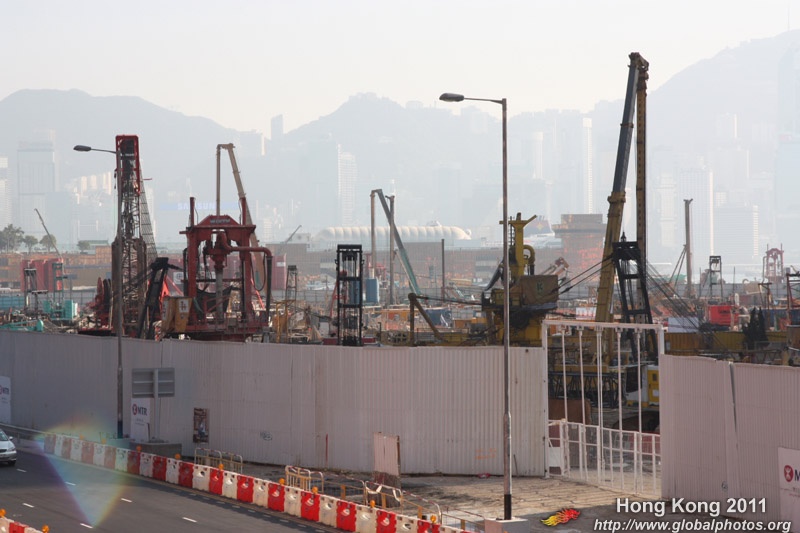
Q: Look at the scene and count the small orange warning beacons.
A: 11